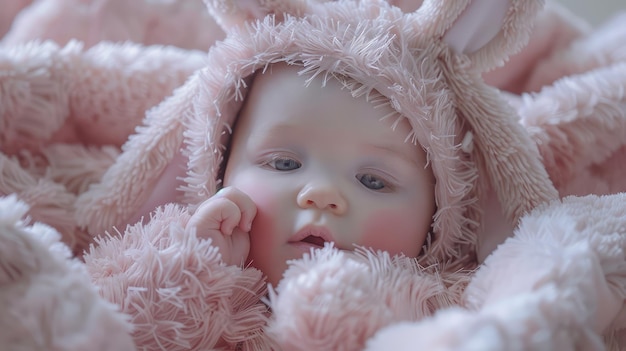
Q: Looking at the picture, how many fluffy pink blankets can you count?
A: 1